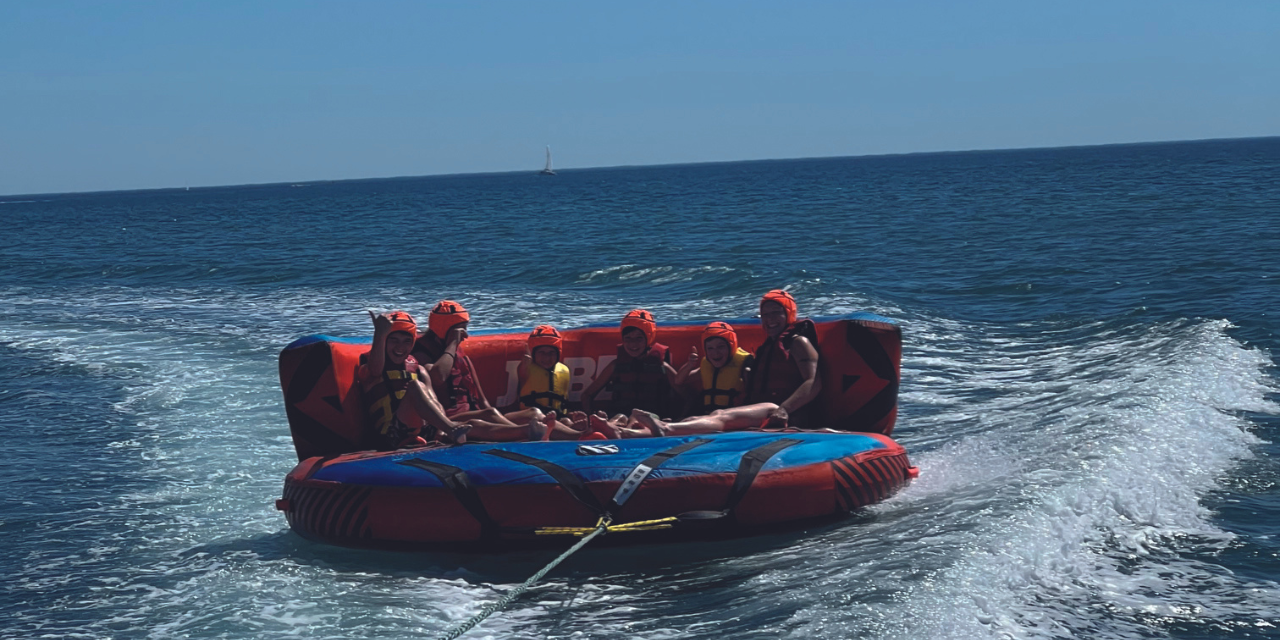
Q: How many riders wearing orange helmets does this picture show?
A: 6